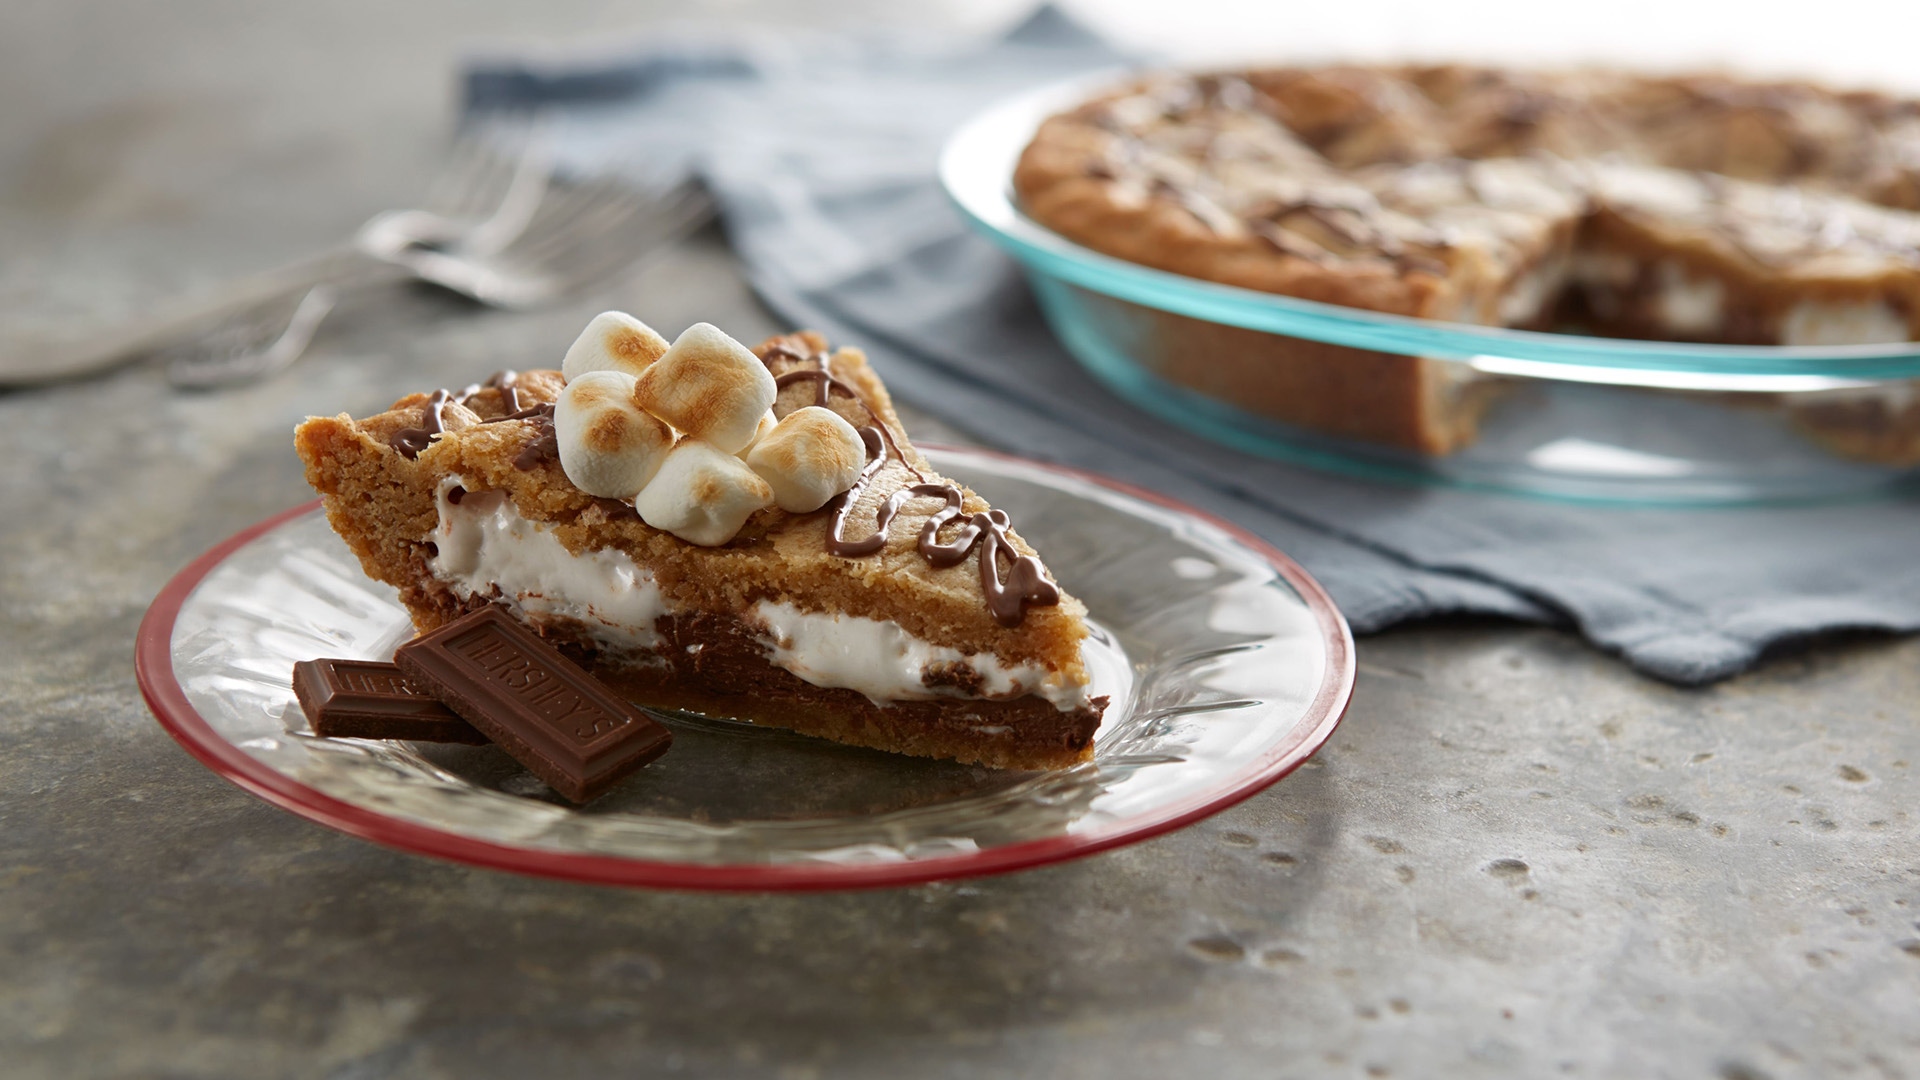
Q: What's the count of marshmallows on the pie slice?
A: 6